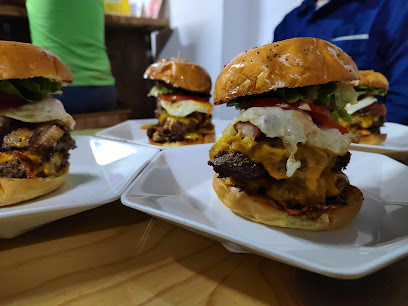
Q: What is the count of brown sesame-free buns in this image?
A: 3